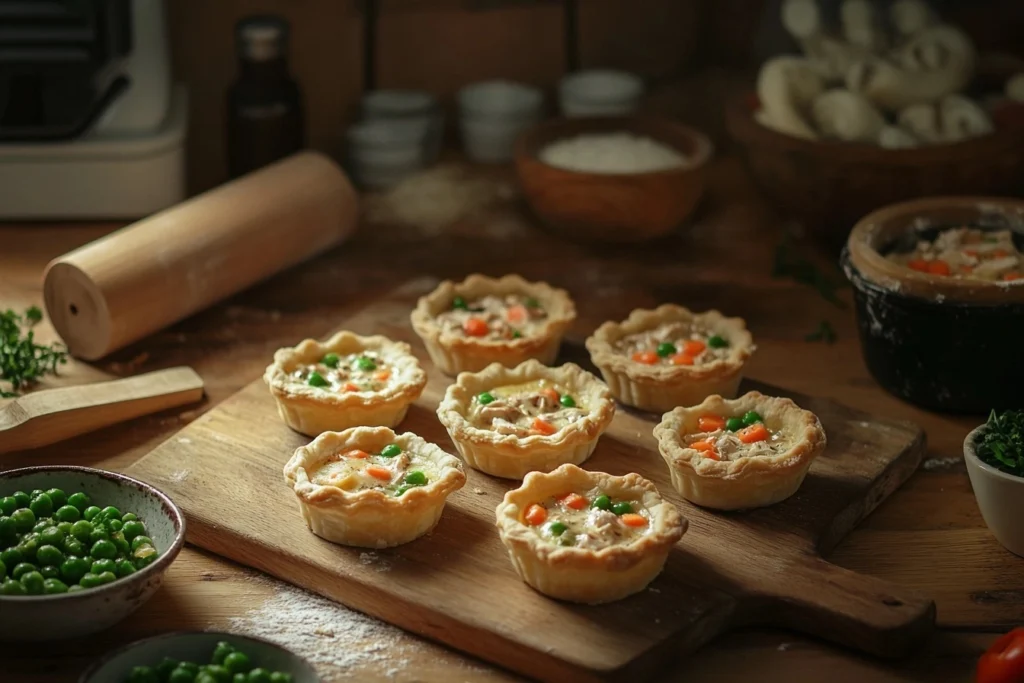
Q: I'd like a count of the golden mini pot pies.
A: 7